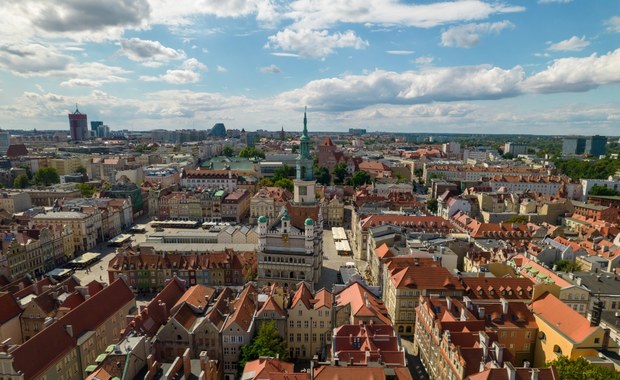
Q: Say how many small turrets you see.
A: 3